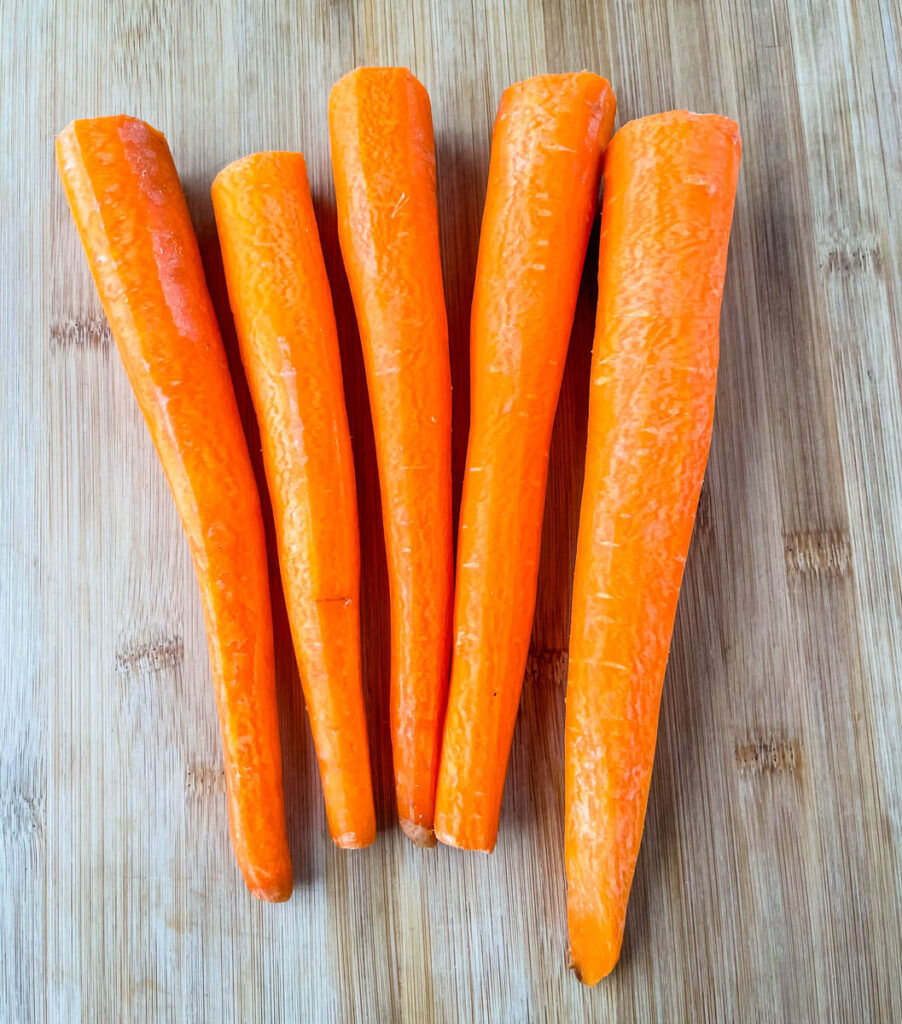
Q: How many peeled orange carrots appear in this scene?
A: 5